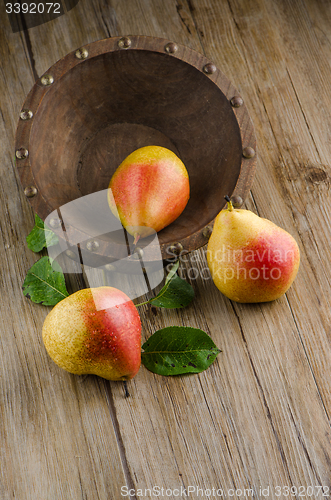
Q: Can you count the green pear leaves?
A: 4